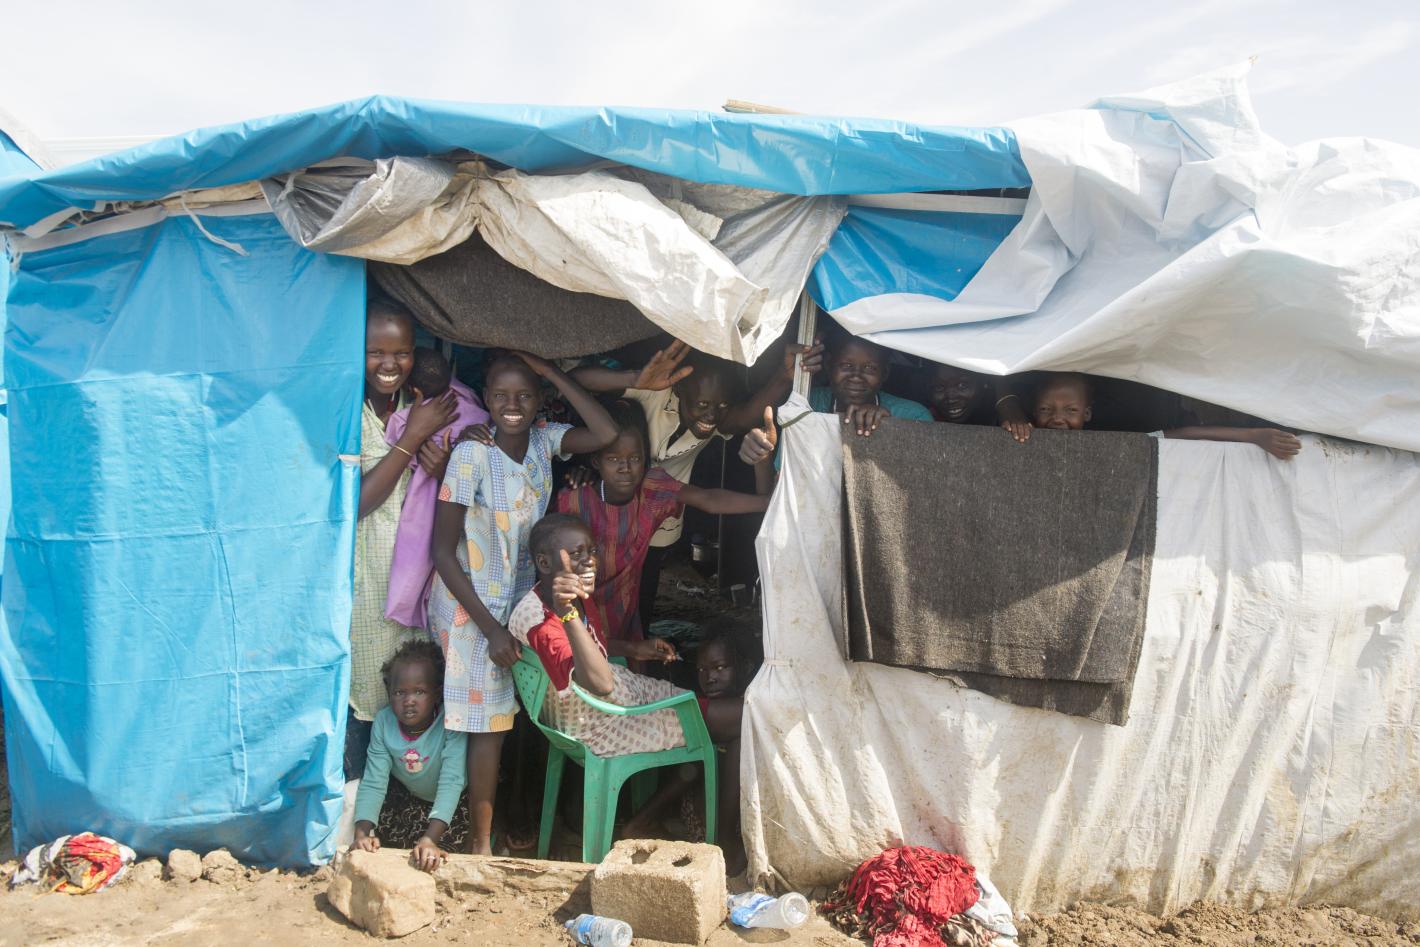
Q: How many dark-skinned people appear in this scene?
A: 11